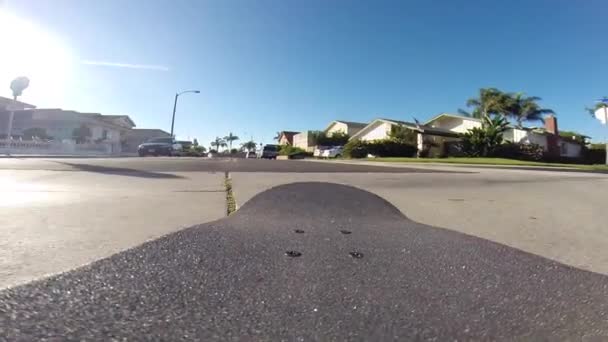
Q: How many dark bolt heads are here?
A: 4